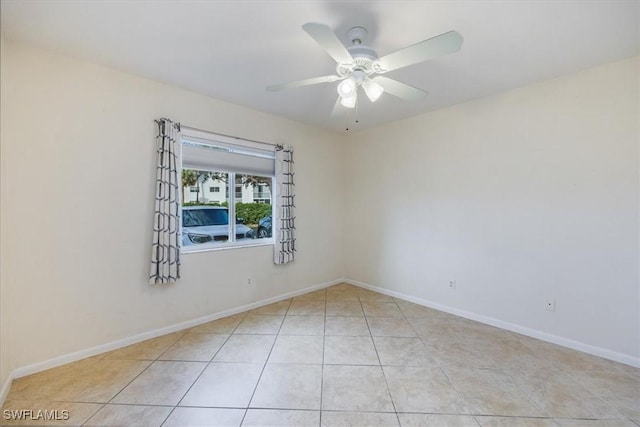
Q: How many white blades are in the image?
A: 5